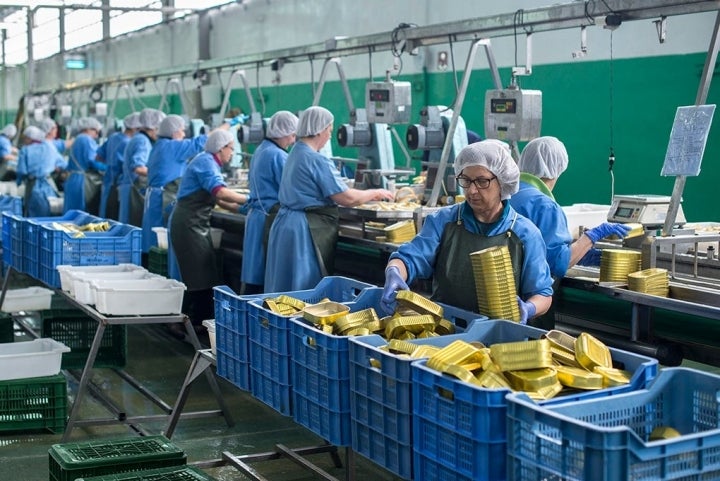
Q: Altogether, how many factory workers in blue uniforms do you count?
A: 12